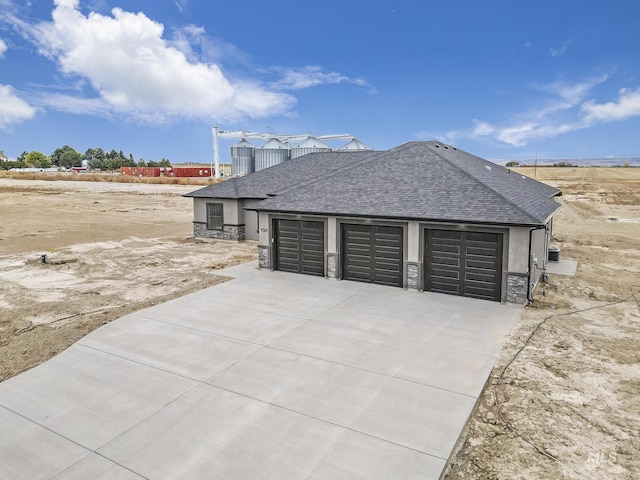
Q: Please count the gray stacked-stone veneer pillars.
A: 4